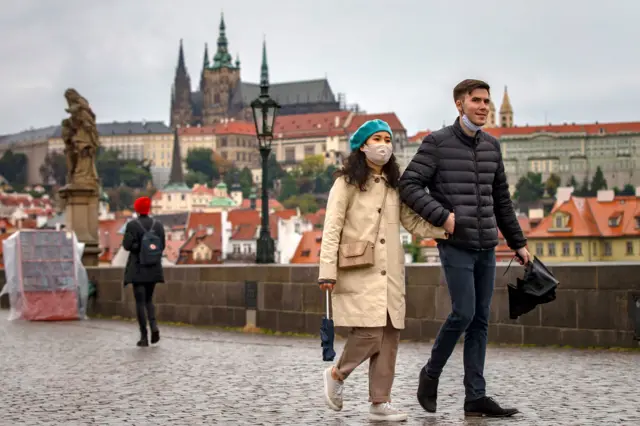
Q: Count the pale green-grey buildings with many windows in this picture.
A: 1